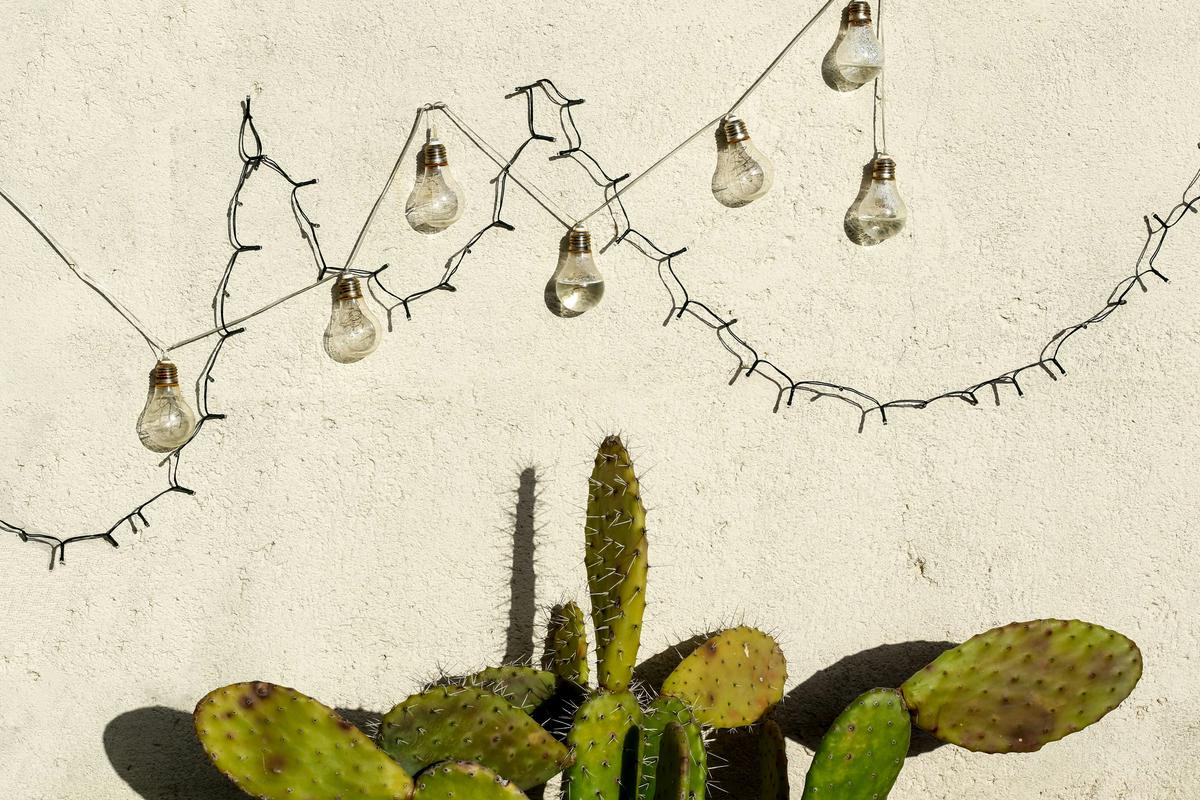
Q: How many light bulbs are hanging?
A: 7